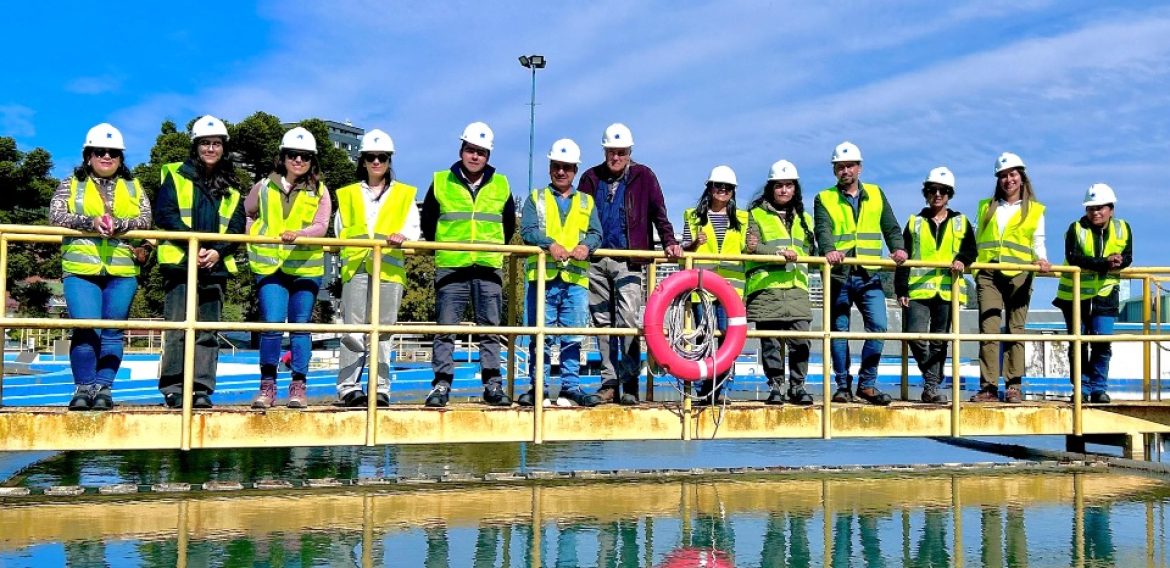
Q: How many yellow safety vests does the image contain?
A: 12